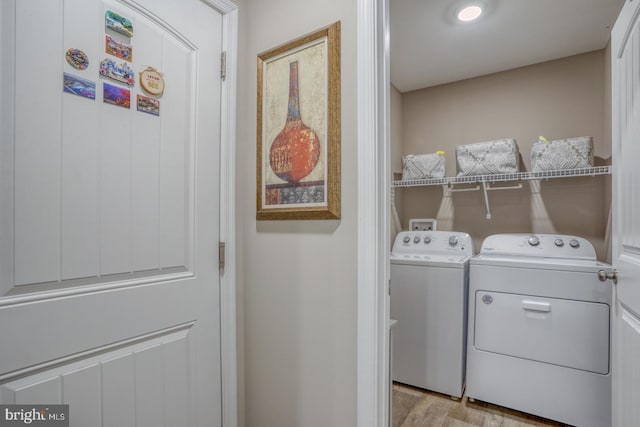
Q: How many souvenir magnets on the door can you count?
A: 8